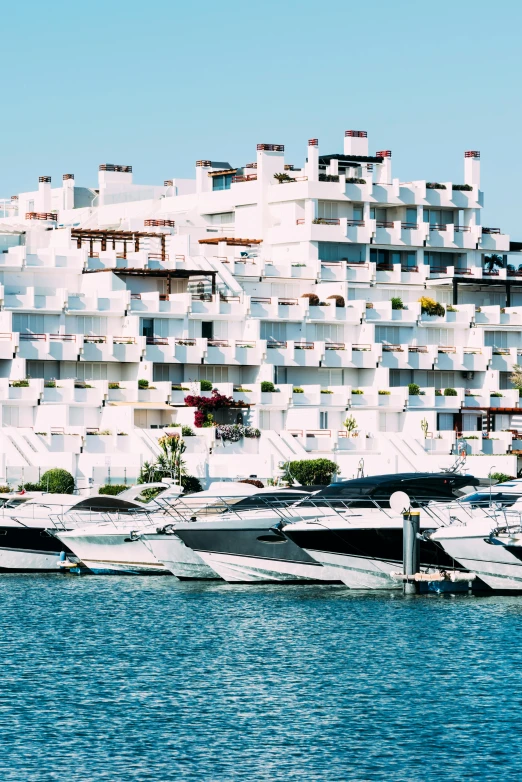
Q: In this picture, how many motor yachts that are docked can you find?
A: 7